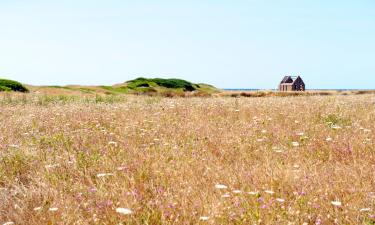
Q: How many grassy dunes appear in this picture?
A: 2